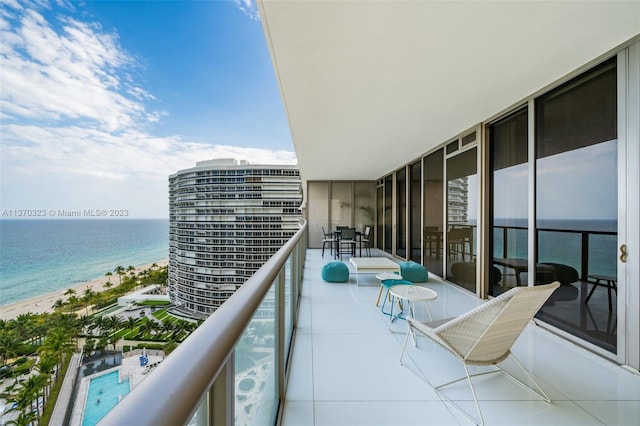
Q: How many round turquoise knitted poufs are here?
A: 2